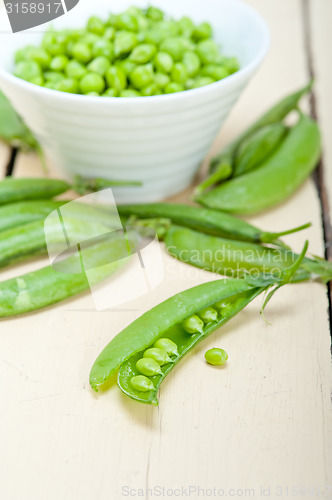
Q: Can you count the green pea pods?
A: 11